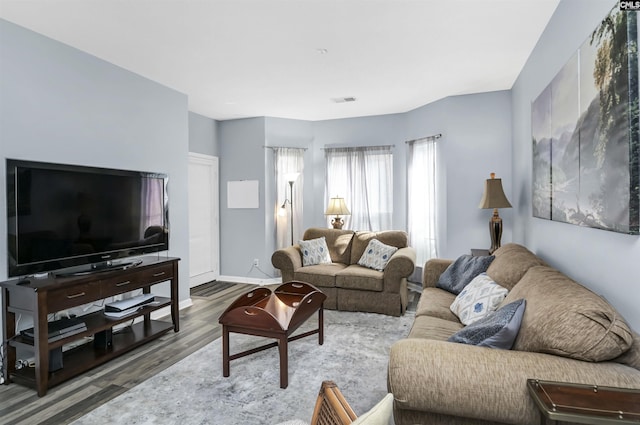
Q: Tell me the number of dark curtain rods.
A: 3